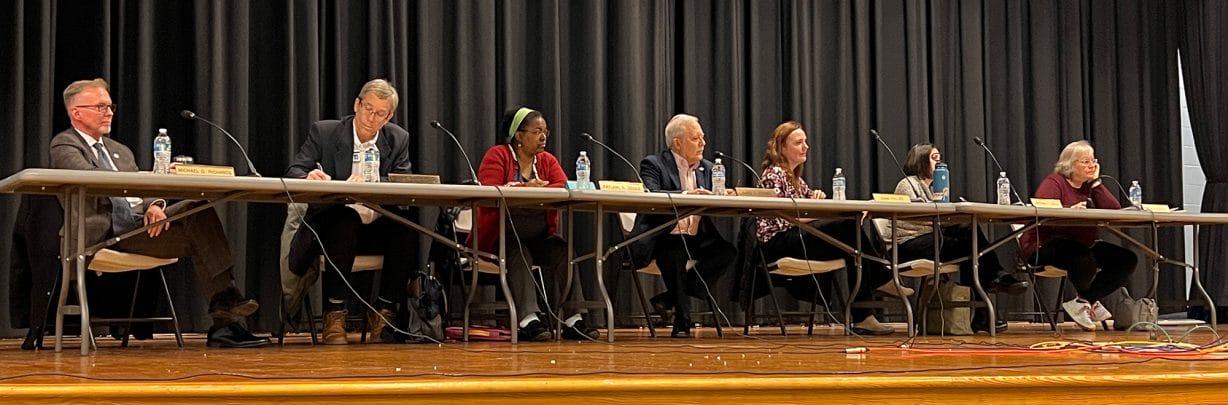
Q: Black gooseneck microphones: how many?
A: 7